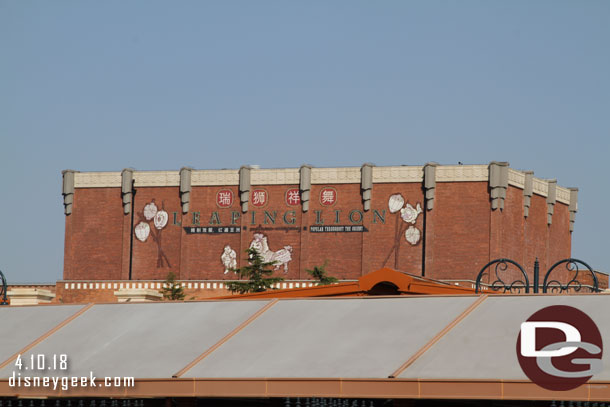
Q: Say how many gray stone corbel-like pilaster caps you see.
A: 11